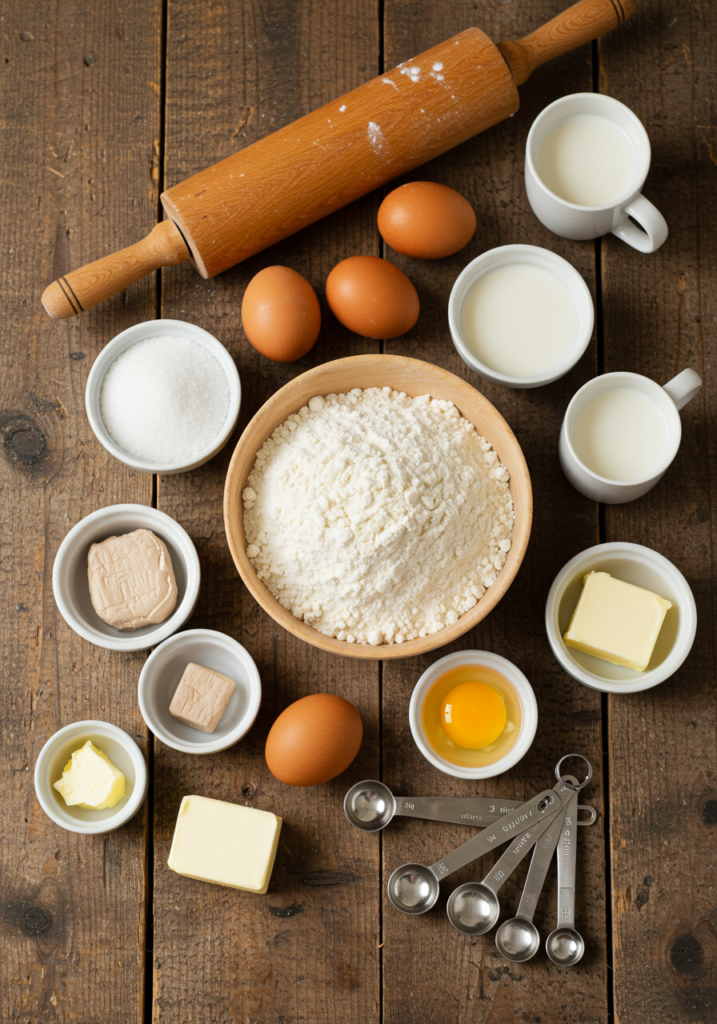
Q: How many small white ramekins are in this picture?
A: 7